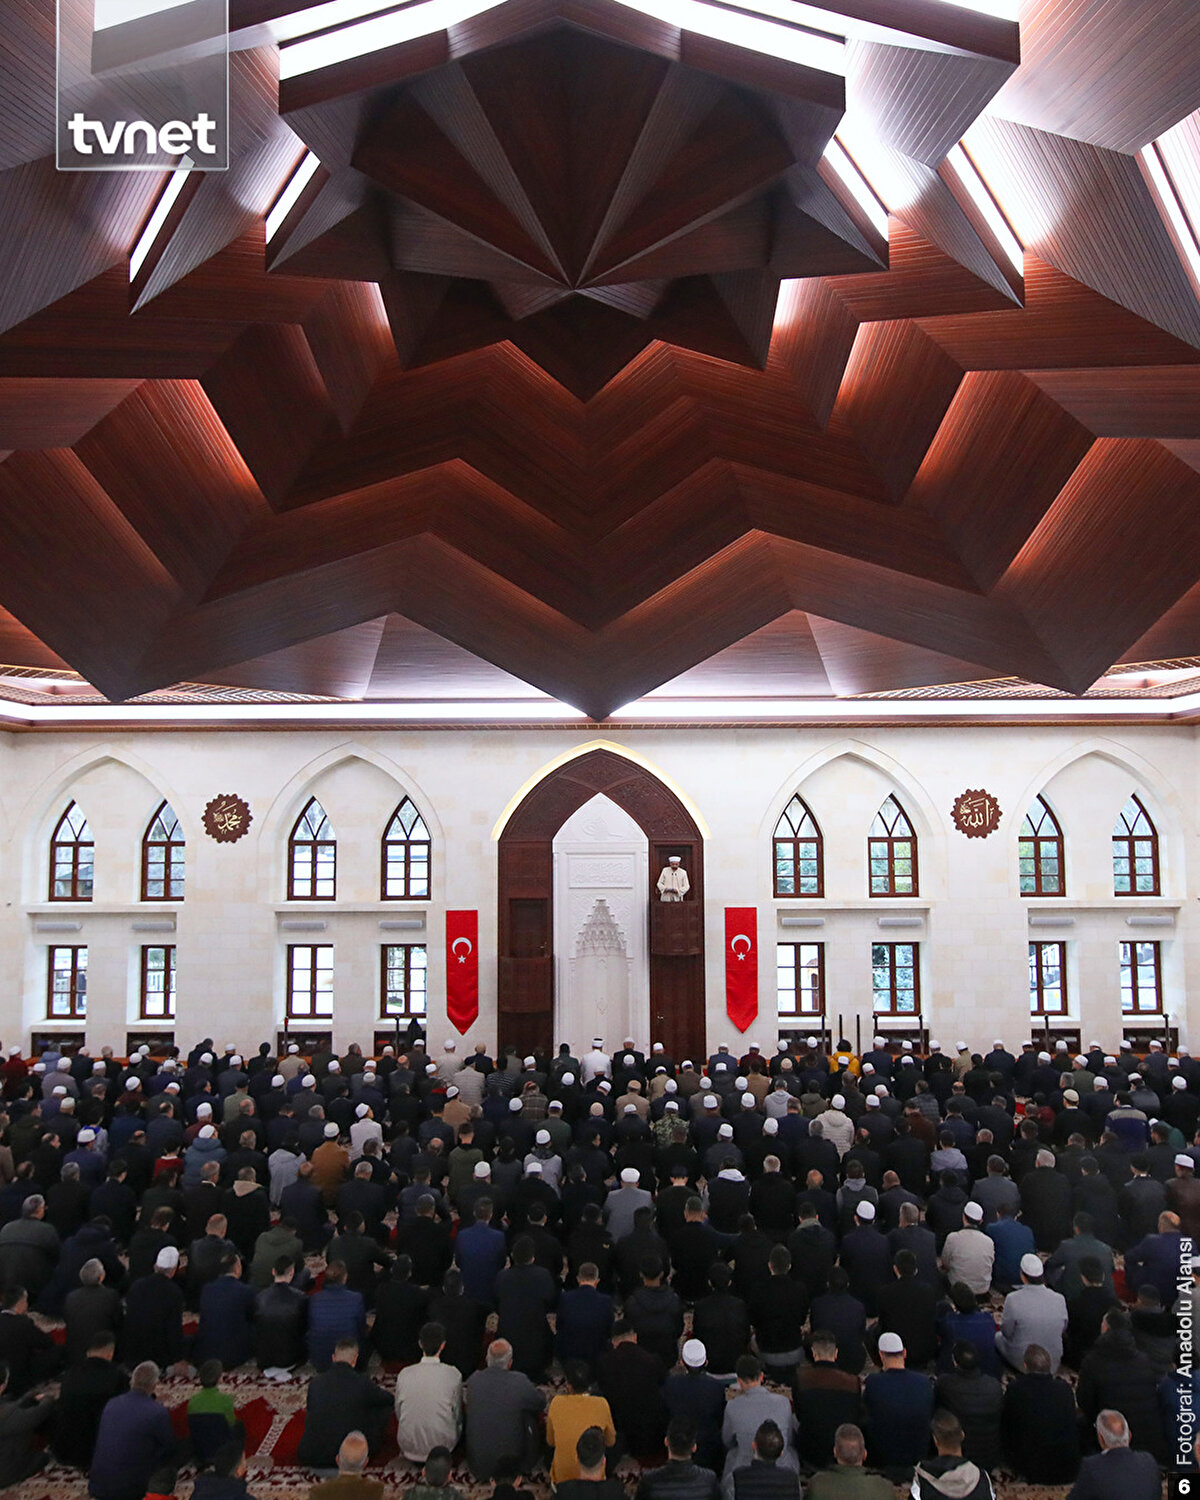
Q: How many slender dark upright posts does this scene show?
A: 9